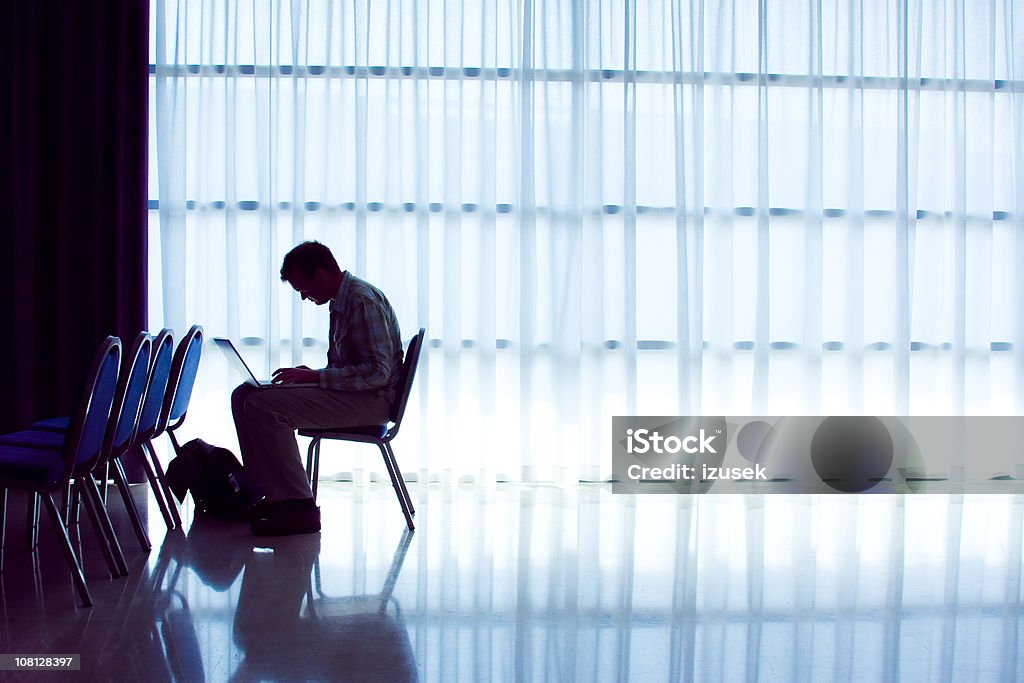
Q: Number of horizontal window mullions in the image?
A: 3